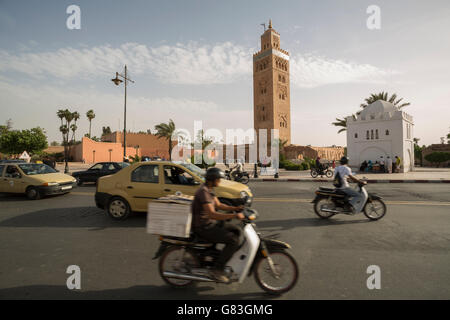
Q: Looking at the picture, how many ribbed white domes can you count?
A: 1